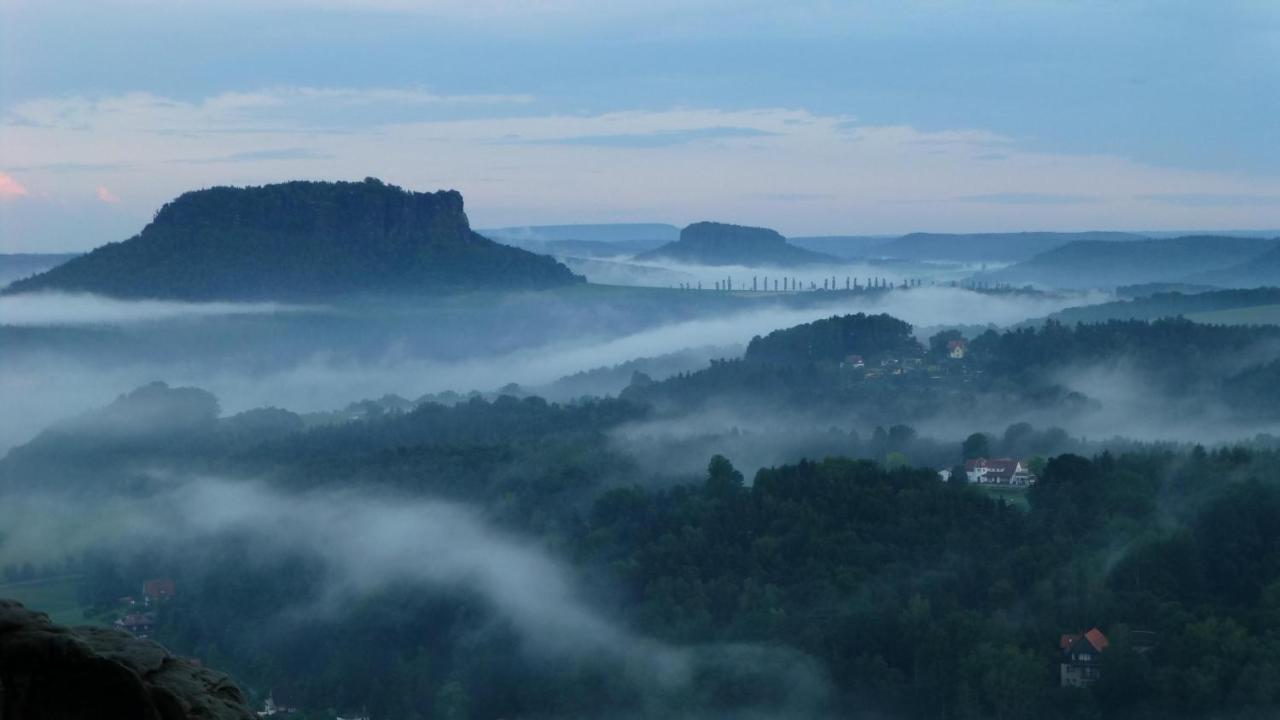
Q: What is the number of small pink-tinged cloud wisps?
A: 2